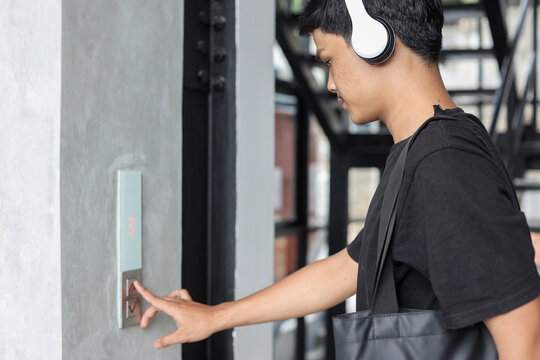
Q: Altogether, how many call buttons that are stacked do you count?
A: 2